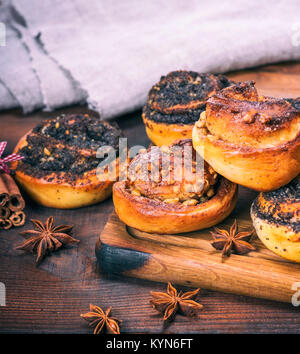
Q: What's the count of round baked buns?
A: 5